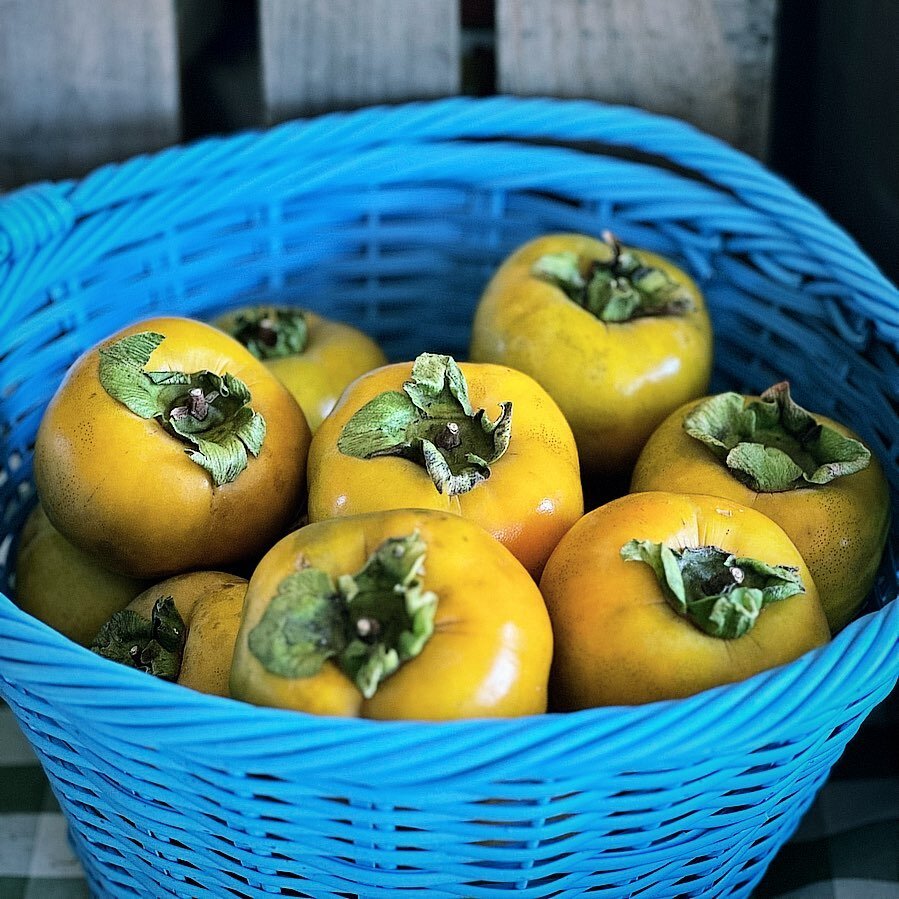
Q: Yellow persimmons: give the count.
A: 9